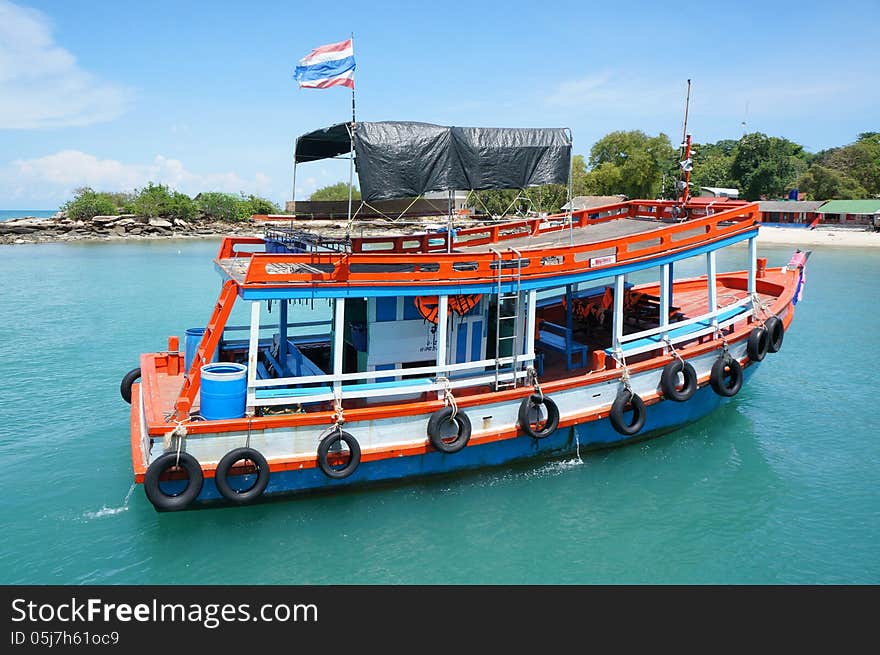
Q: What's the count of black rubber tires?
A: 11